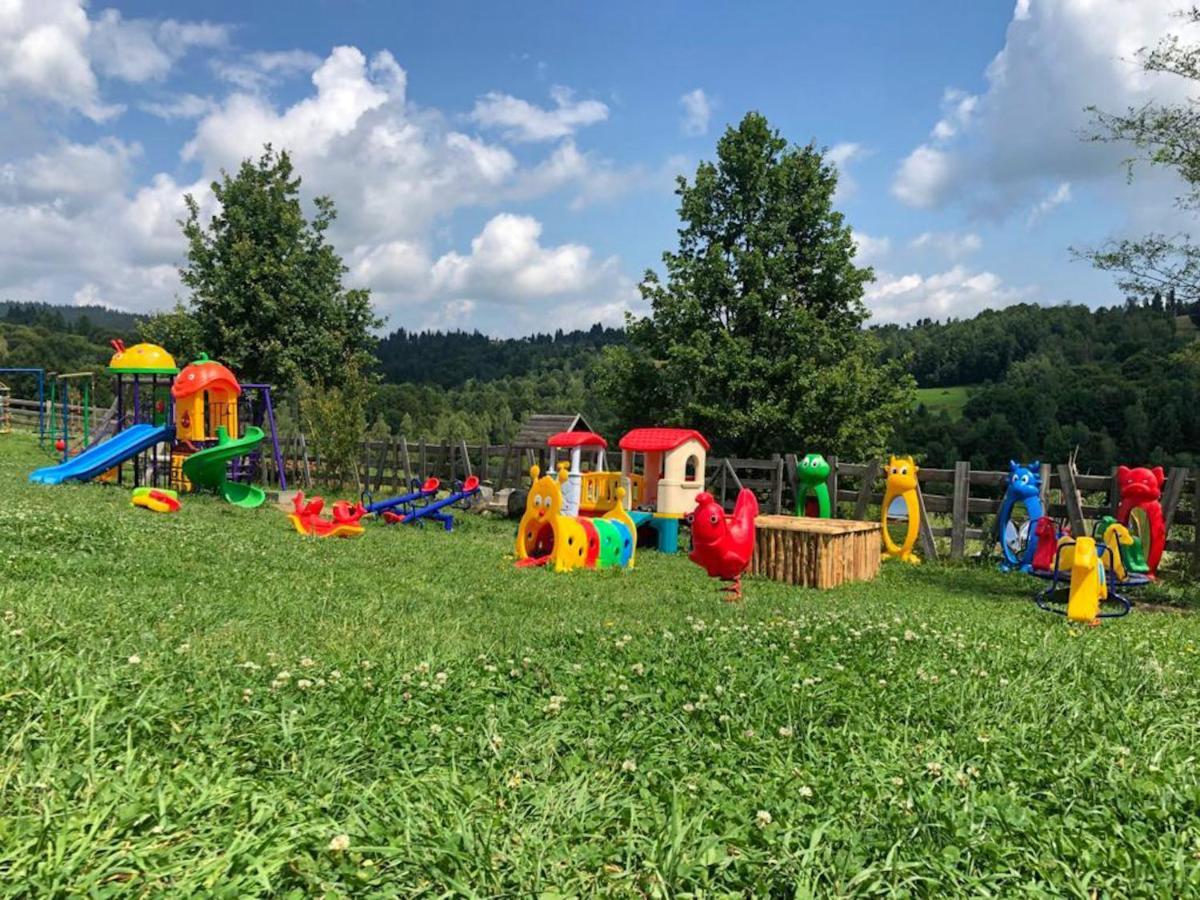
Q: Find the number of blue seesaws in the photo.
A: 2